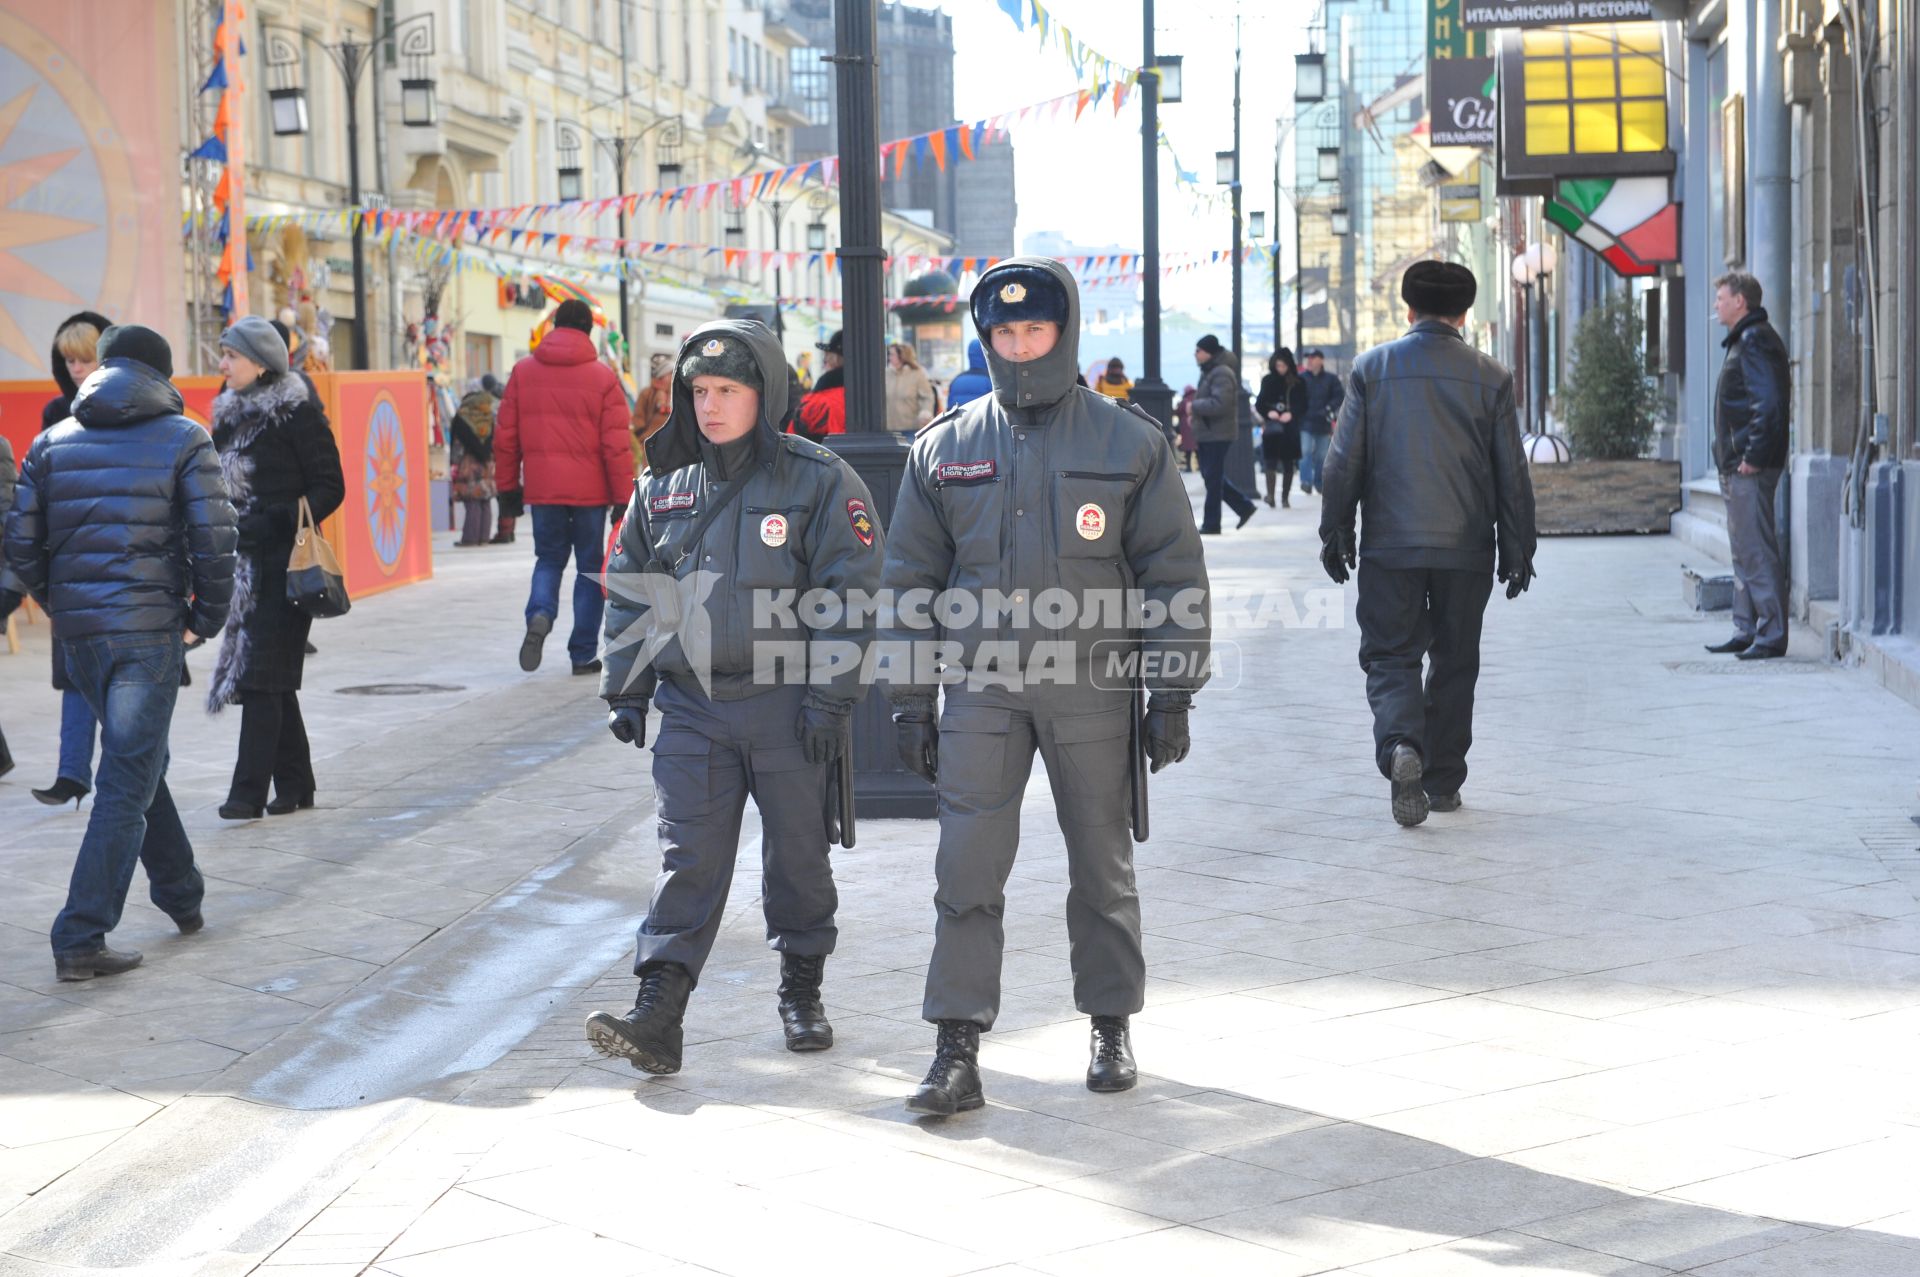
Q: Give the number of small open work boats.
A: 0